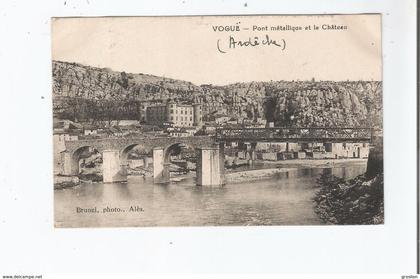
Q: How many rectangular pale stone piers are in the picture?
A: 3